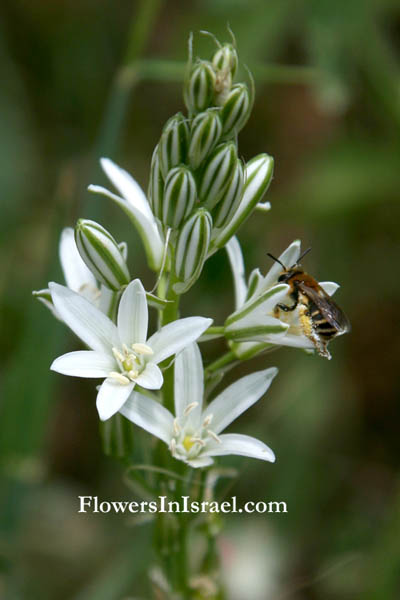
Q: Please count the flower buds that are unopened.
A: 12